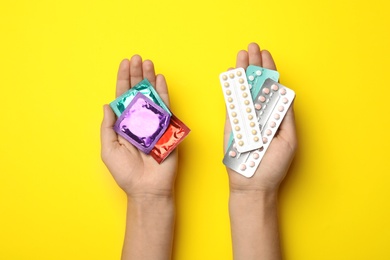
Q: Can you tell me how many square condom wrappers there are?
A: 3